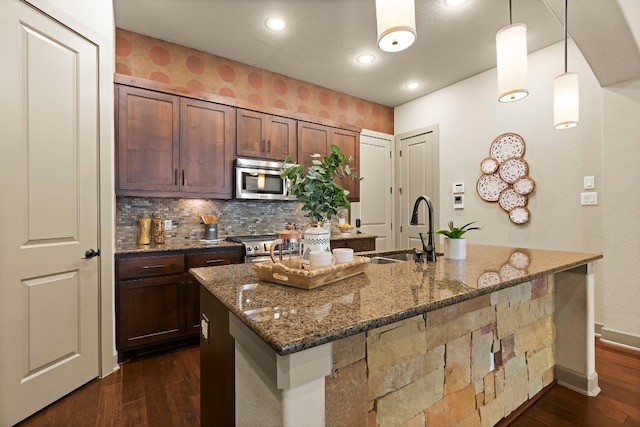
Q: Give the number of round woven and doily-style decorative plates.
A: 7